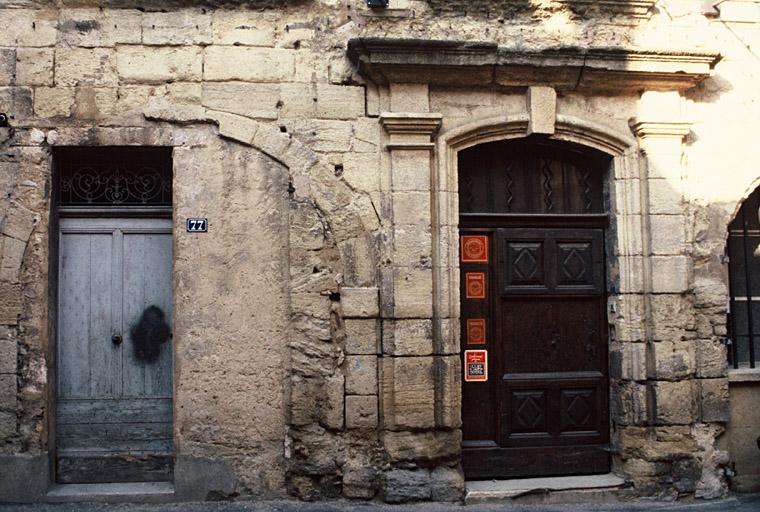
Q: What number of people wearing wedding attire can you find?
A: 0